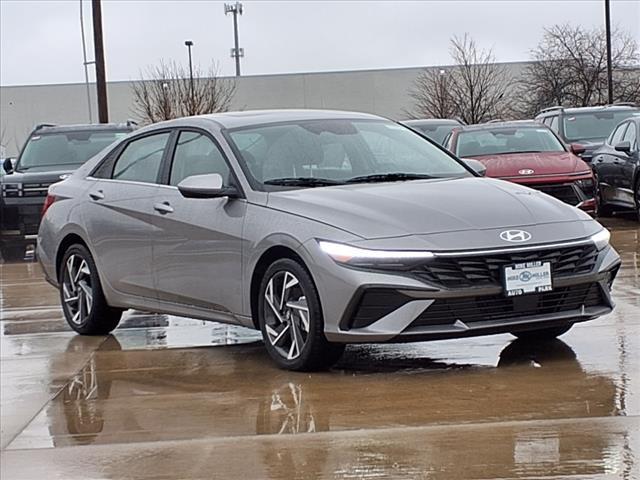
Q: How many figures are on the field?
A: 0